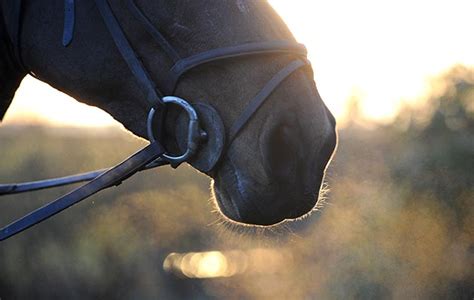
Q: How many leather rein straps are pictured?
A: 2